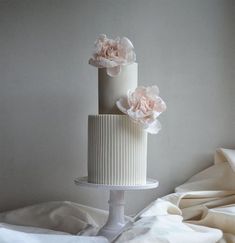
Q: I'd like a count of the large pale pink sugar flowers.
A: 2